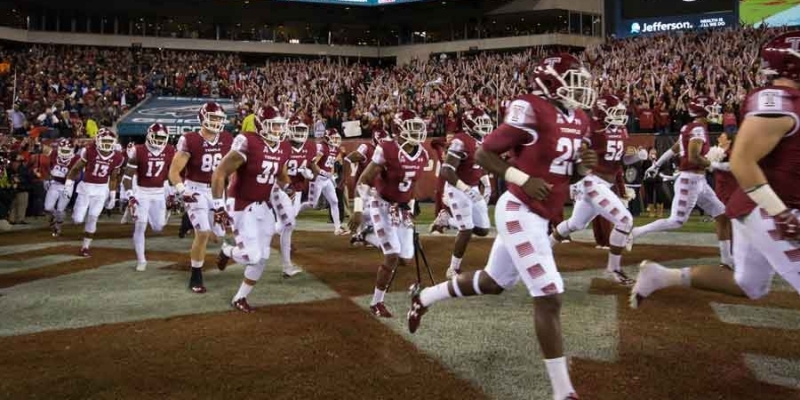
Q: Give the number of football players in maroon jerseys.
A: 14